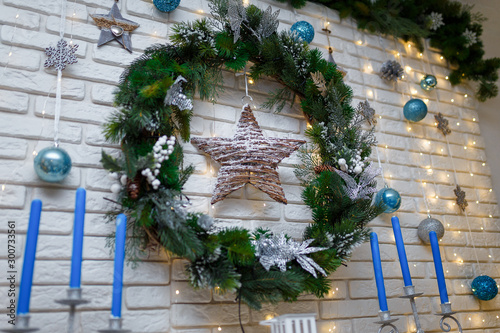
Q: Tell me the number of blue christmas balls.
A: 7